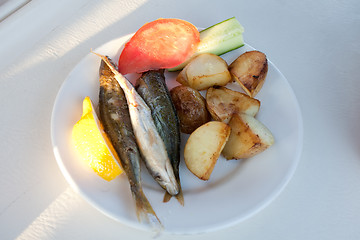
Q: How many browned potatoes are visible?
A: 6